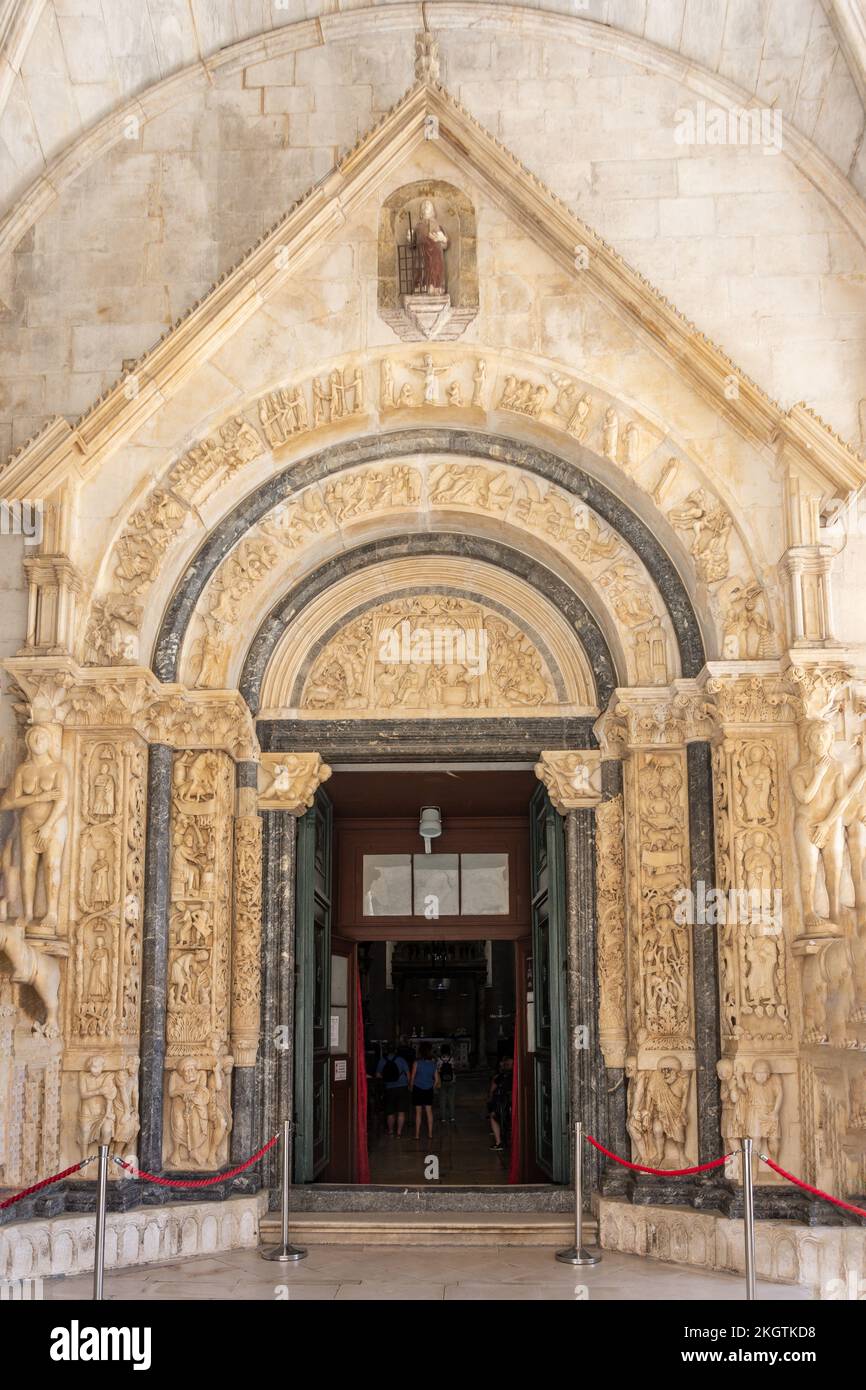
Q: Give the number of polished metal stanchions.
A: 4